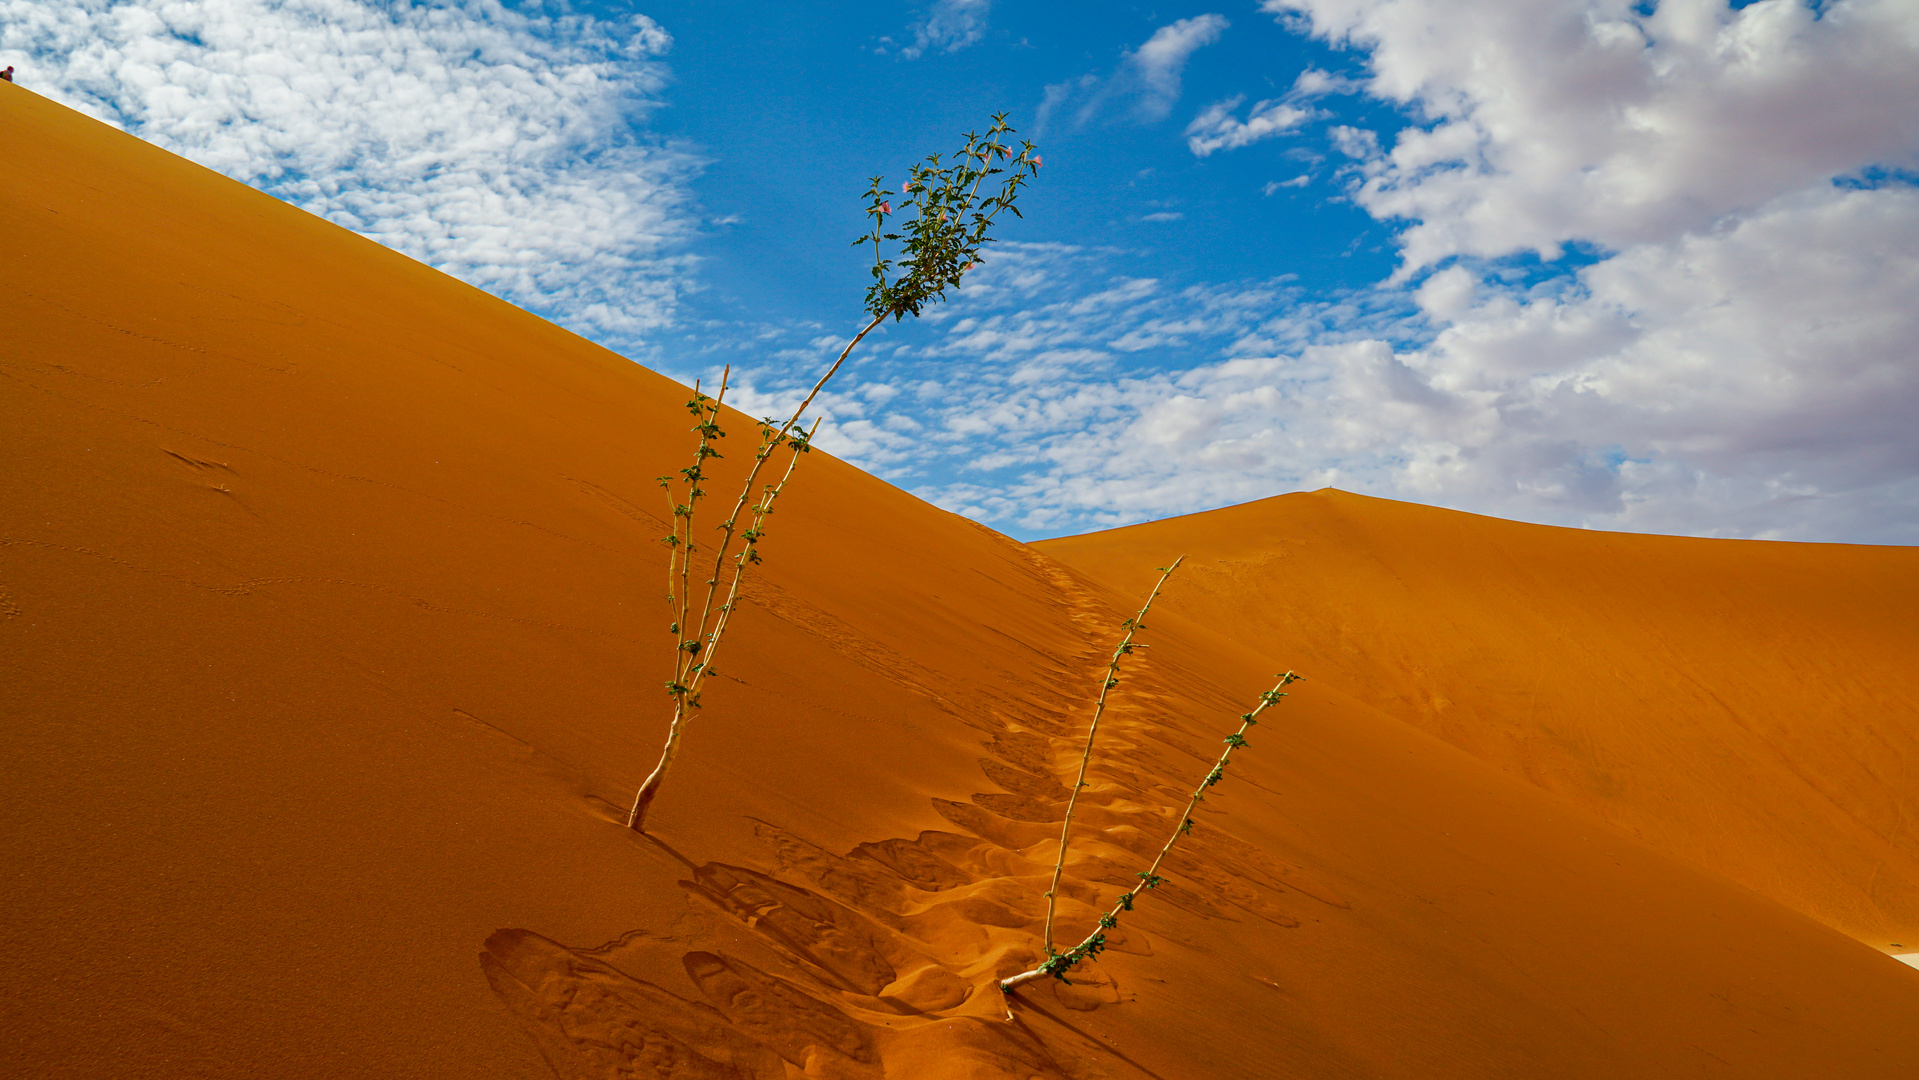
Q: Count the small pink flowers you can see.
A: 7